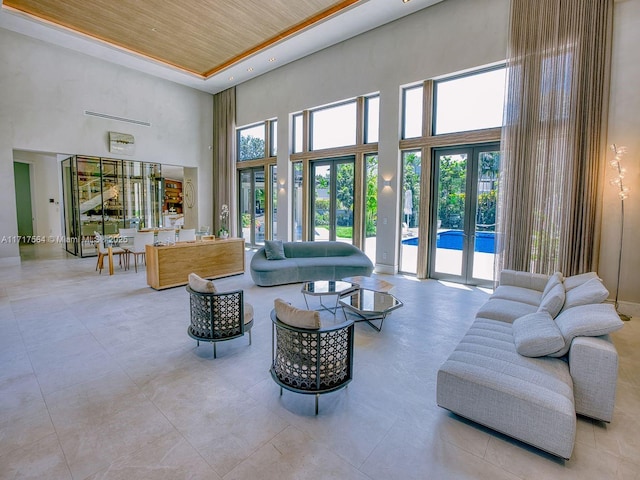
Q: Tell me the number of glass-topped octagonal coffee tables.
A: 2